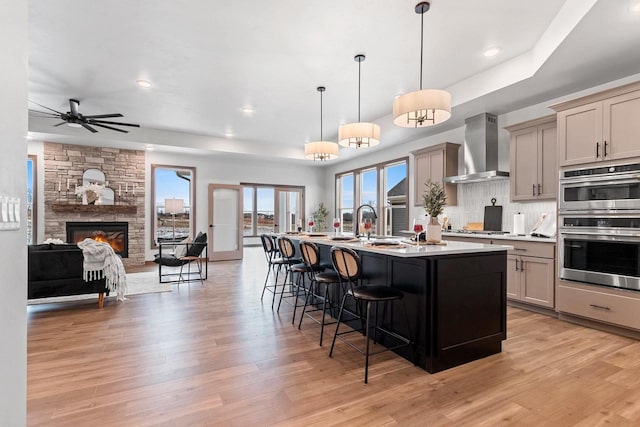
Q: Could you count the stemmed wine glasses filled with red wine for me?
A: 4